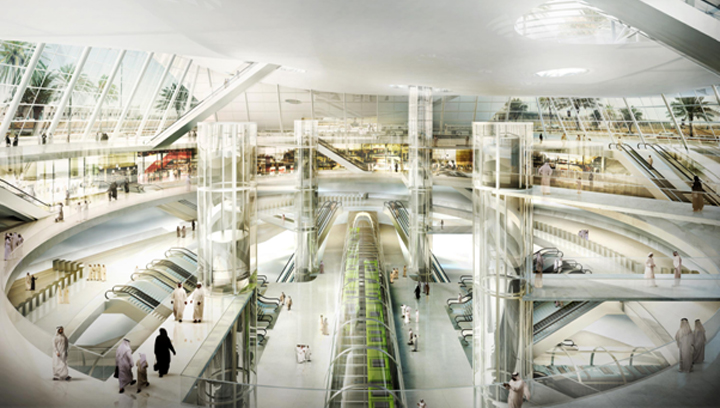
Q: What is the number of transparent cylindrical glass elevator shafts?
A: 4